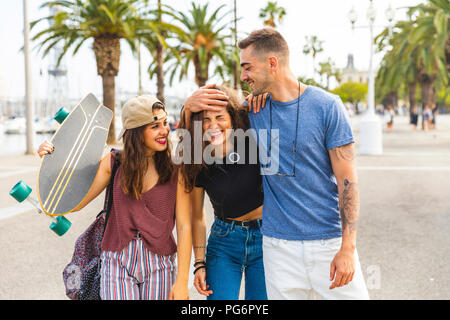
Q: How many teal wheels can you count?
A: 3